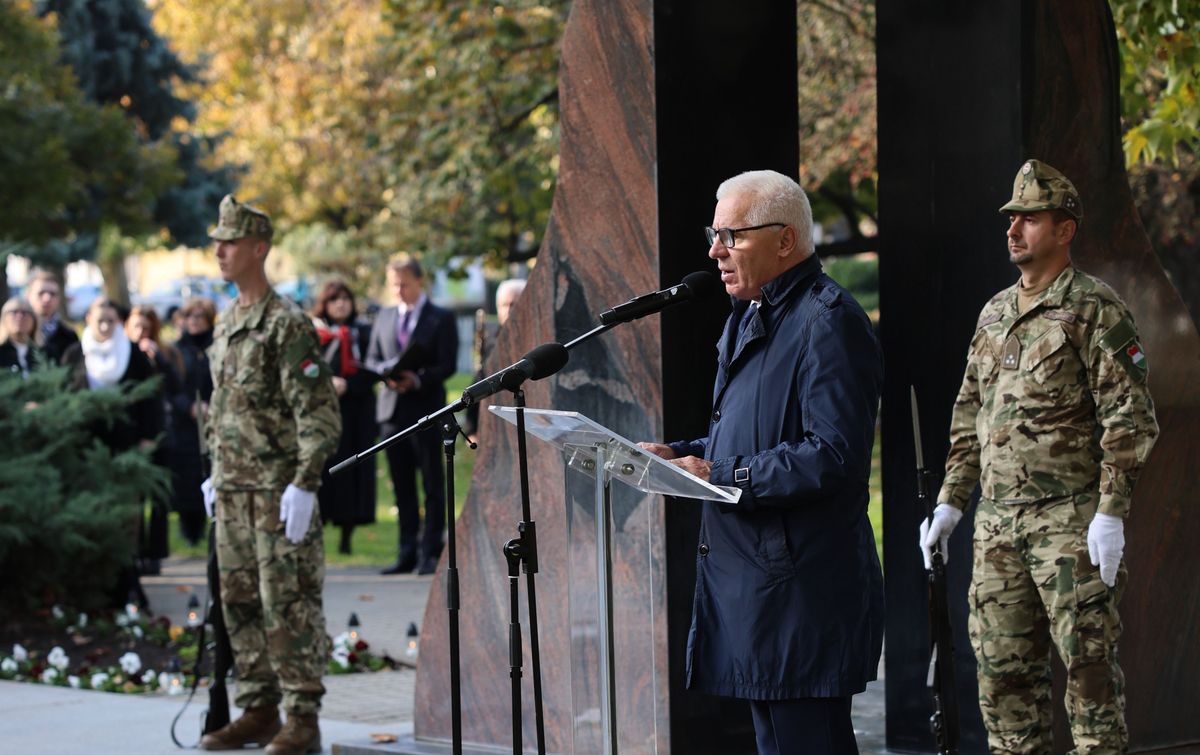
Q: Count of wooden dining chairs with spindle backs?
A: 0